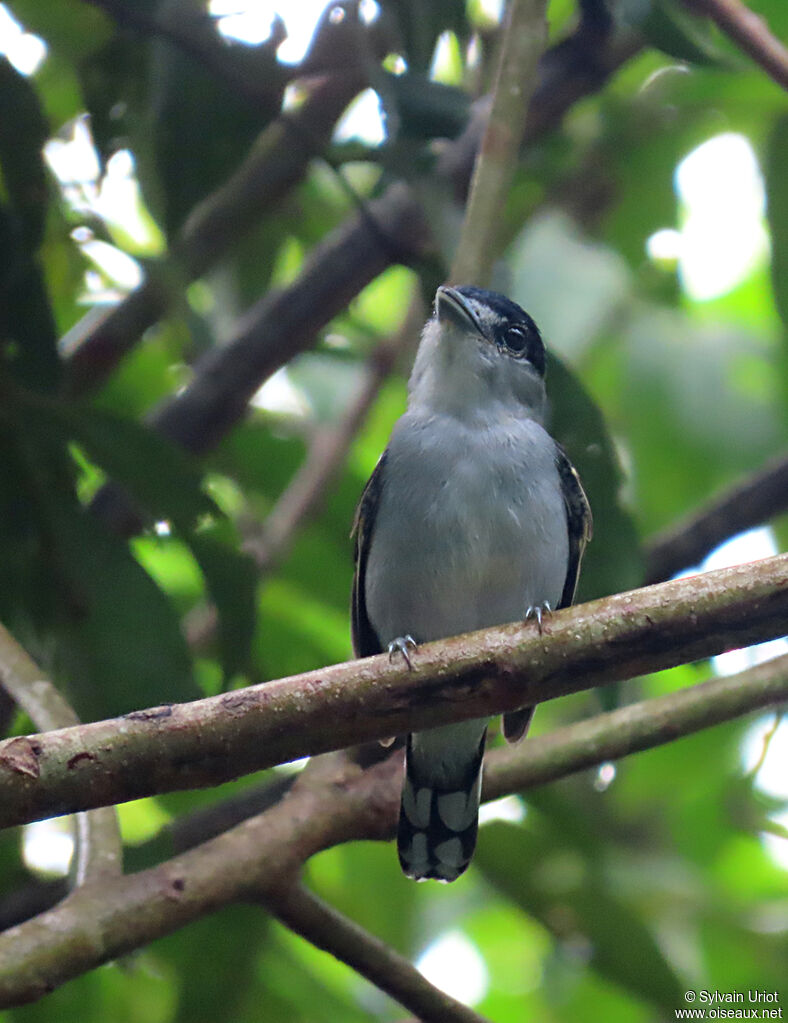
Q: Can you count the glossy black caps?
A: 1